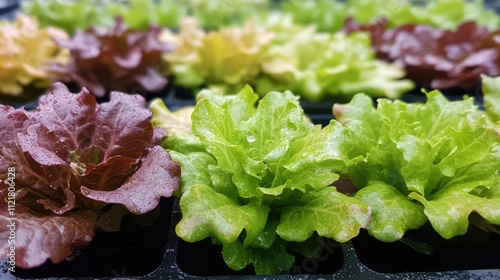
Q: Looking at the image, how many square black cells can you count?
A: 3